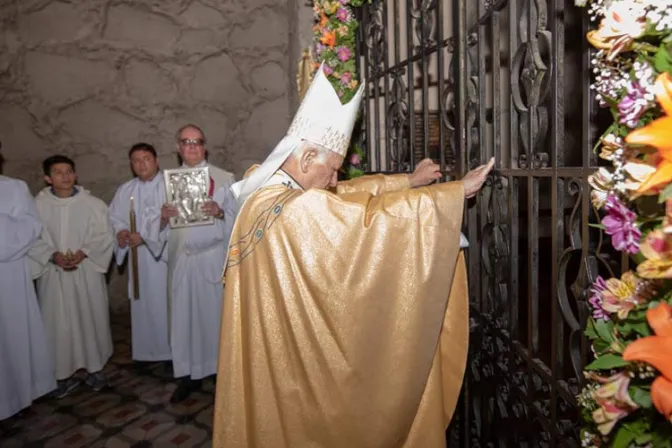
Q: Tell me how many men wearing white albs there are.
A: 4